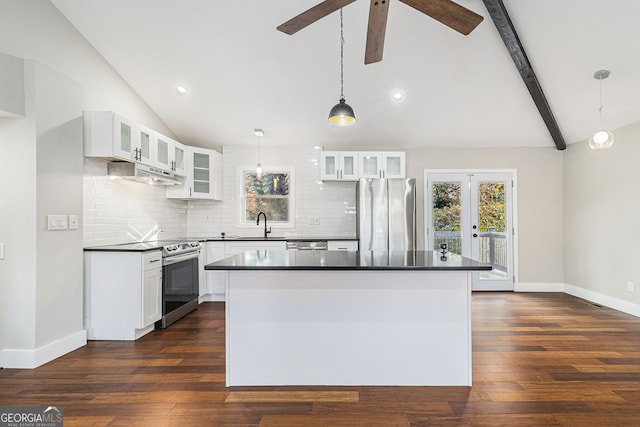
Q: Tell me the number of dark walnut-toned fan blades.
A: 3